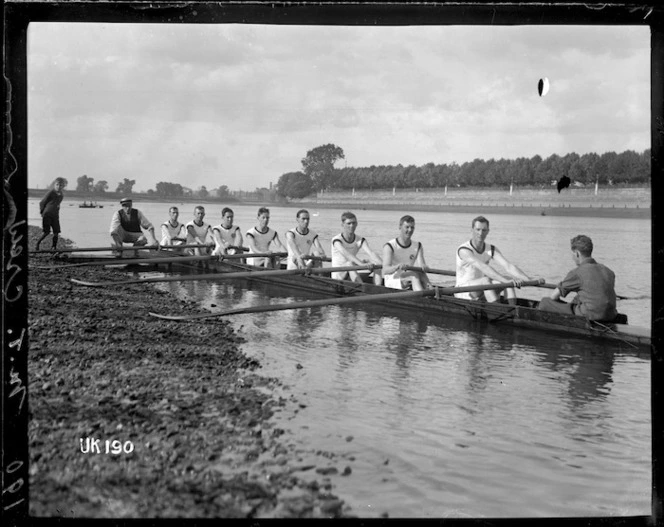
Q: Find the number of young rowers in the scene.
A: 8